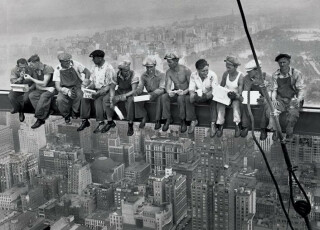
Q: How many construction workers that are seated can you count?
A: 11